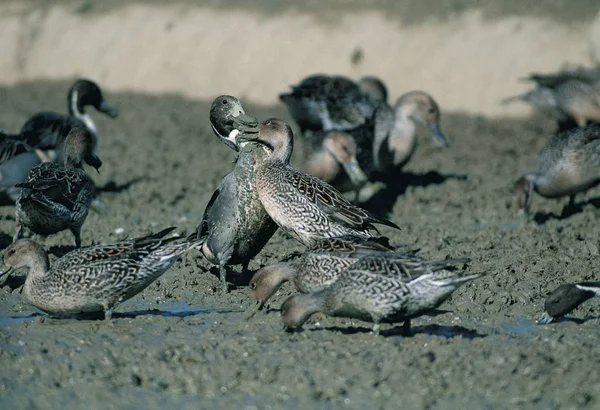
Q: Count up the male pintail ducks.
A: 3